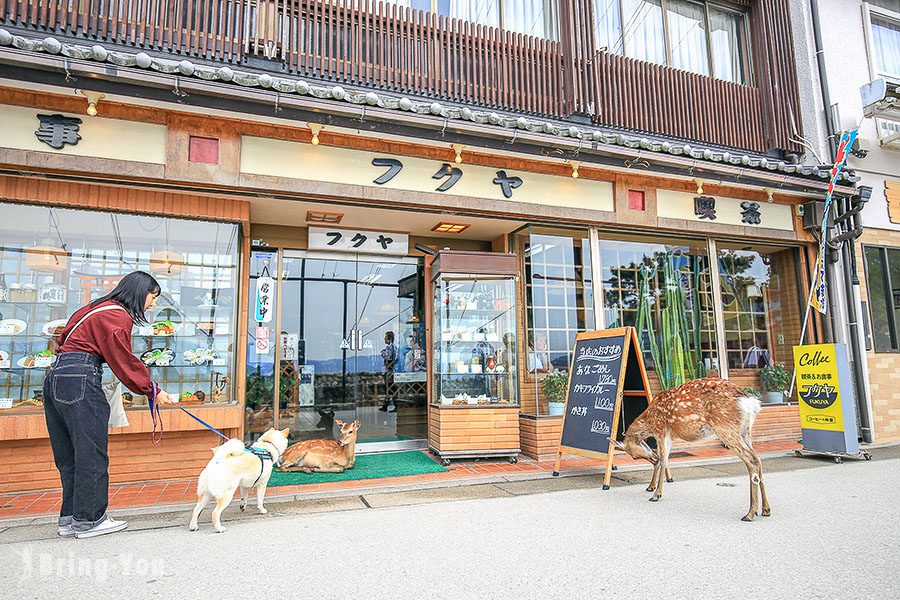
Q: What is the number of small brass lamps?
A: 6